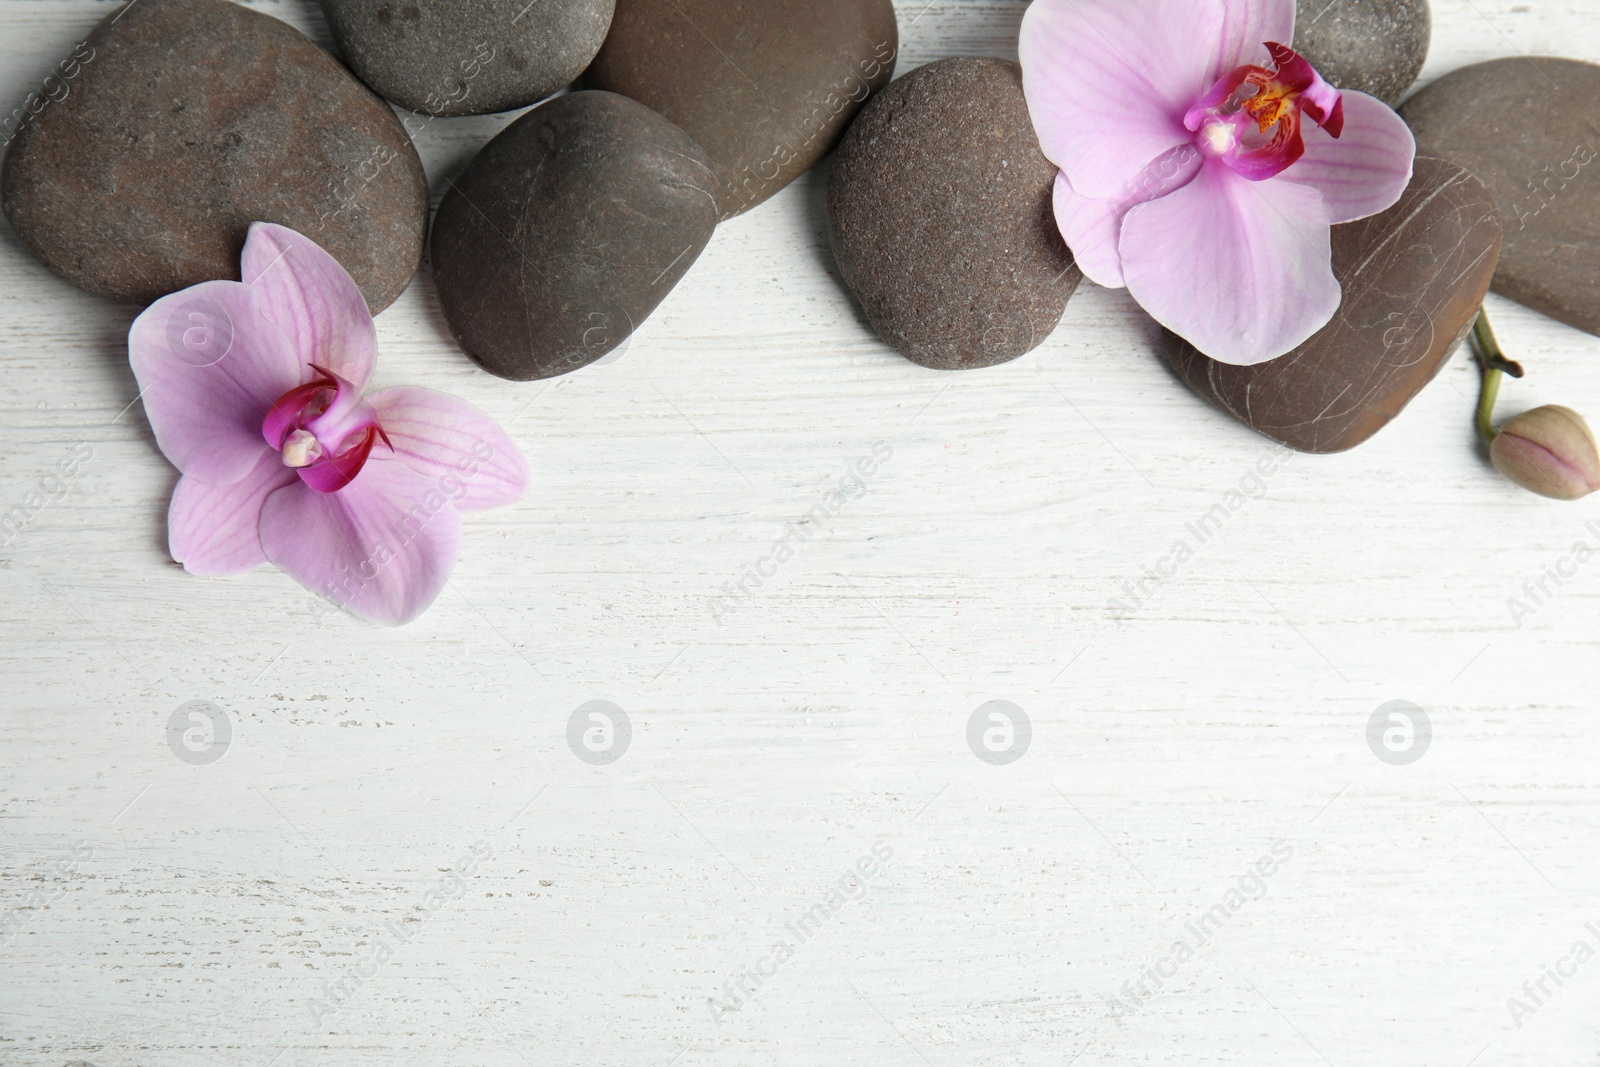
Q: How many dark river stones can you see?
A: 8